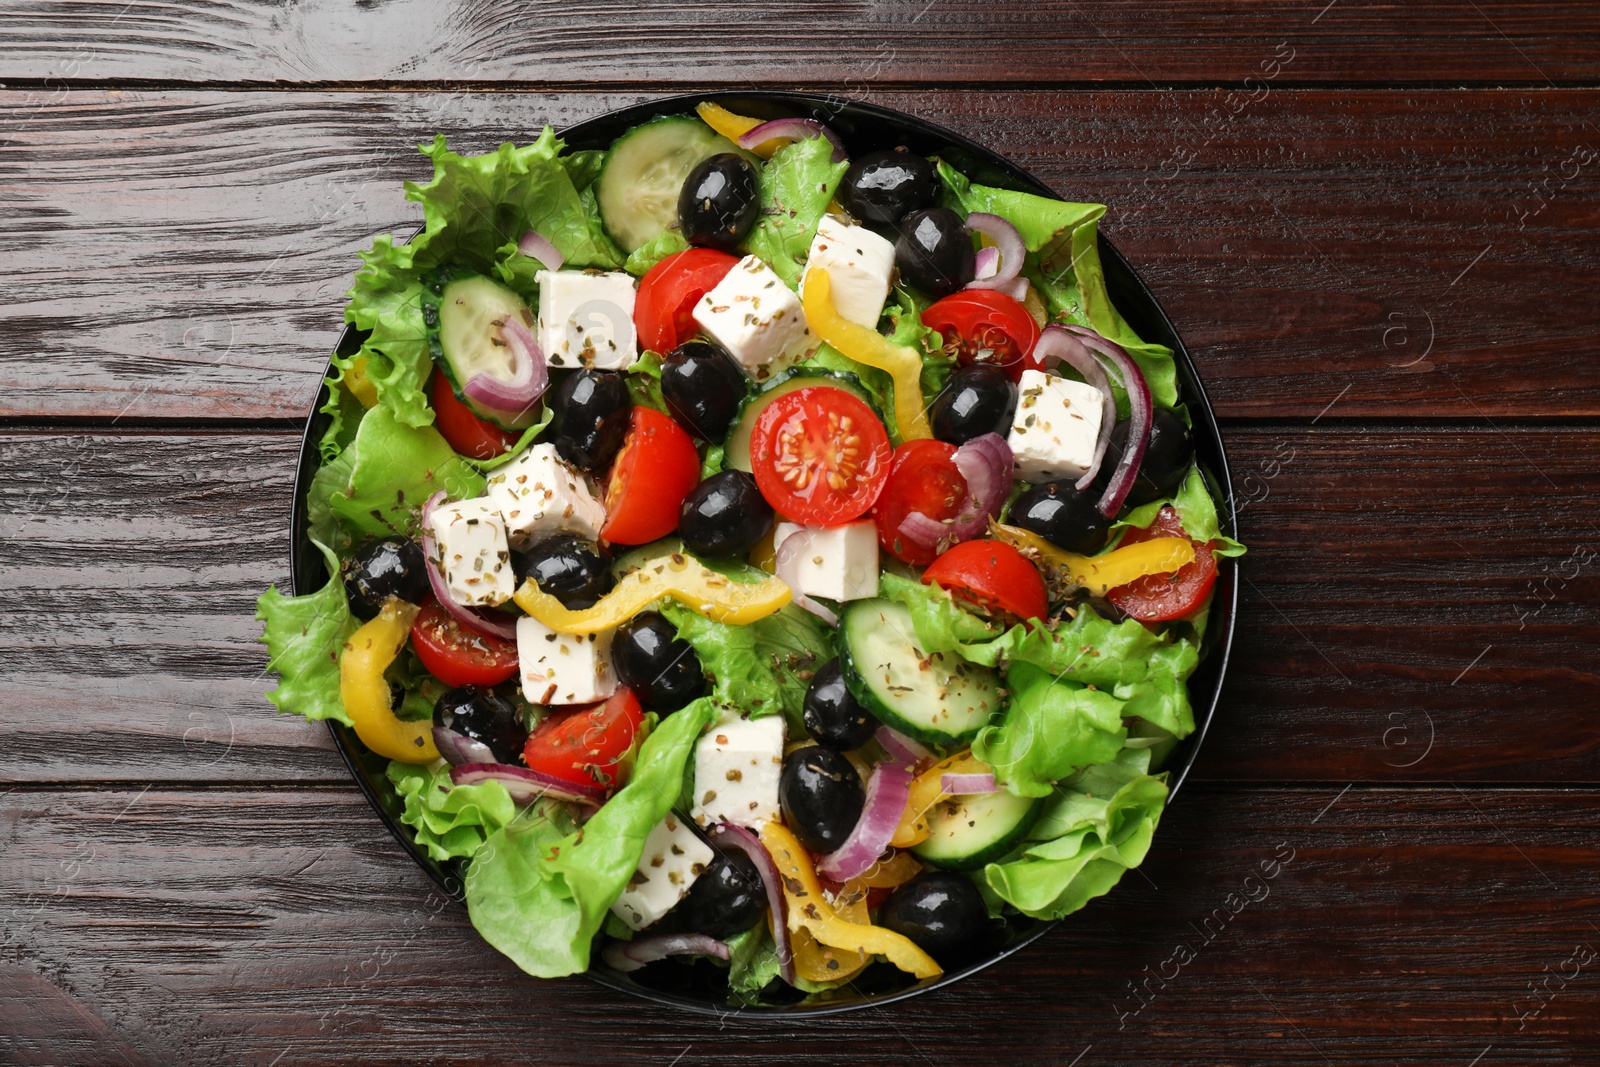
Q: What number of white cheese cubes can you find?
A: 10